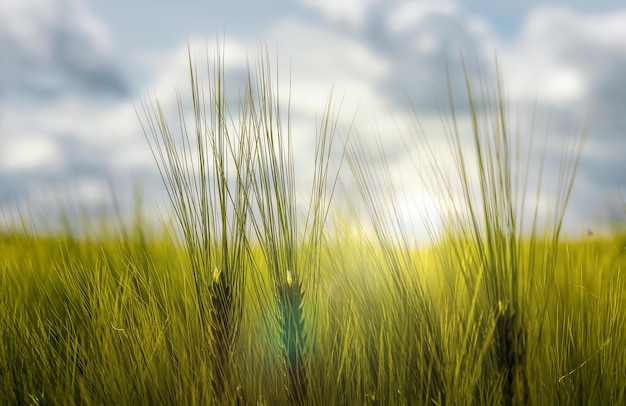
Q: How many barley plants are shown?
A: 3